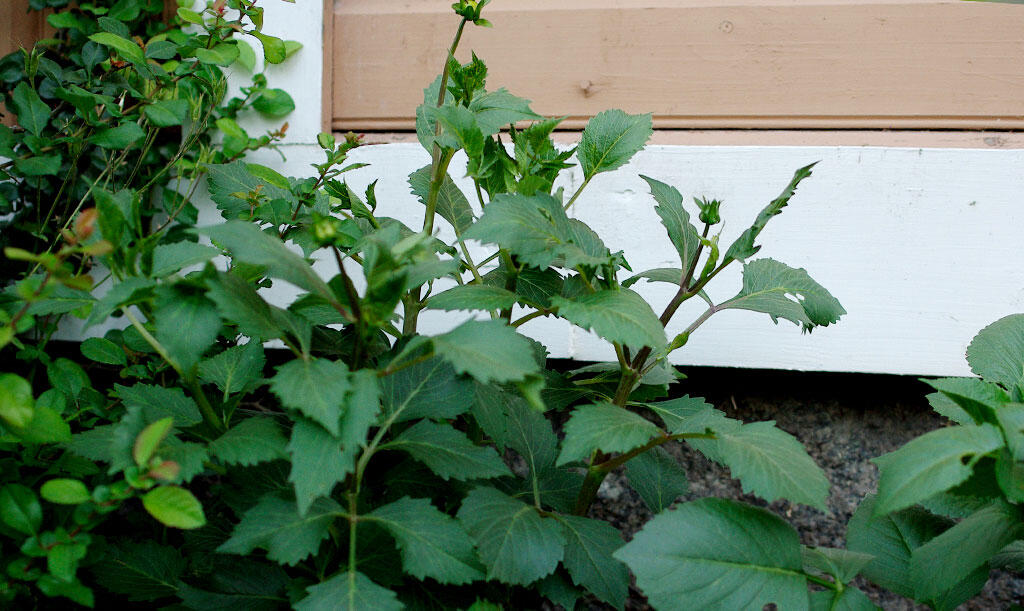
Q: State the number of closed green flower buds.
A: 3